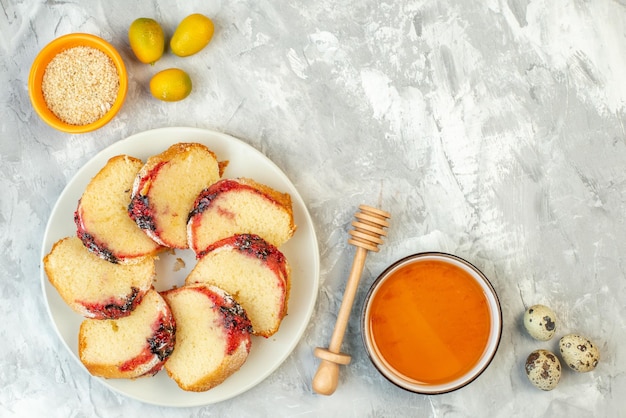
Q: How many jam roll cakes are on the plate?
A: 7